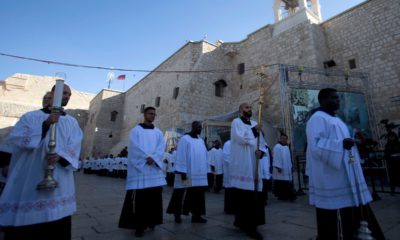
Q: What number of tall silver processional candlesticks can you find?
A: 1